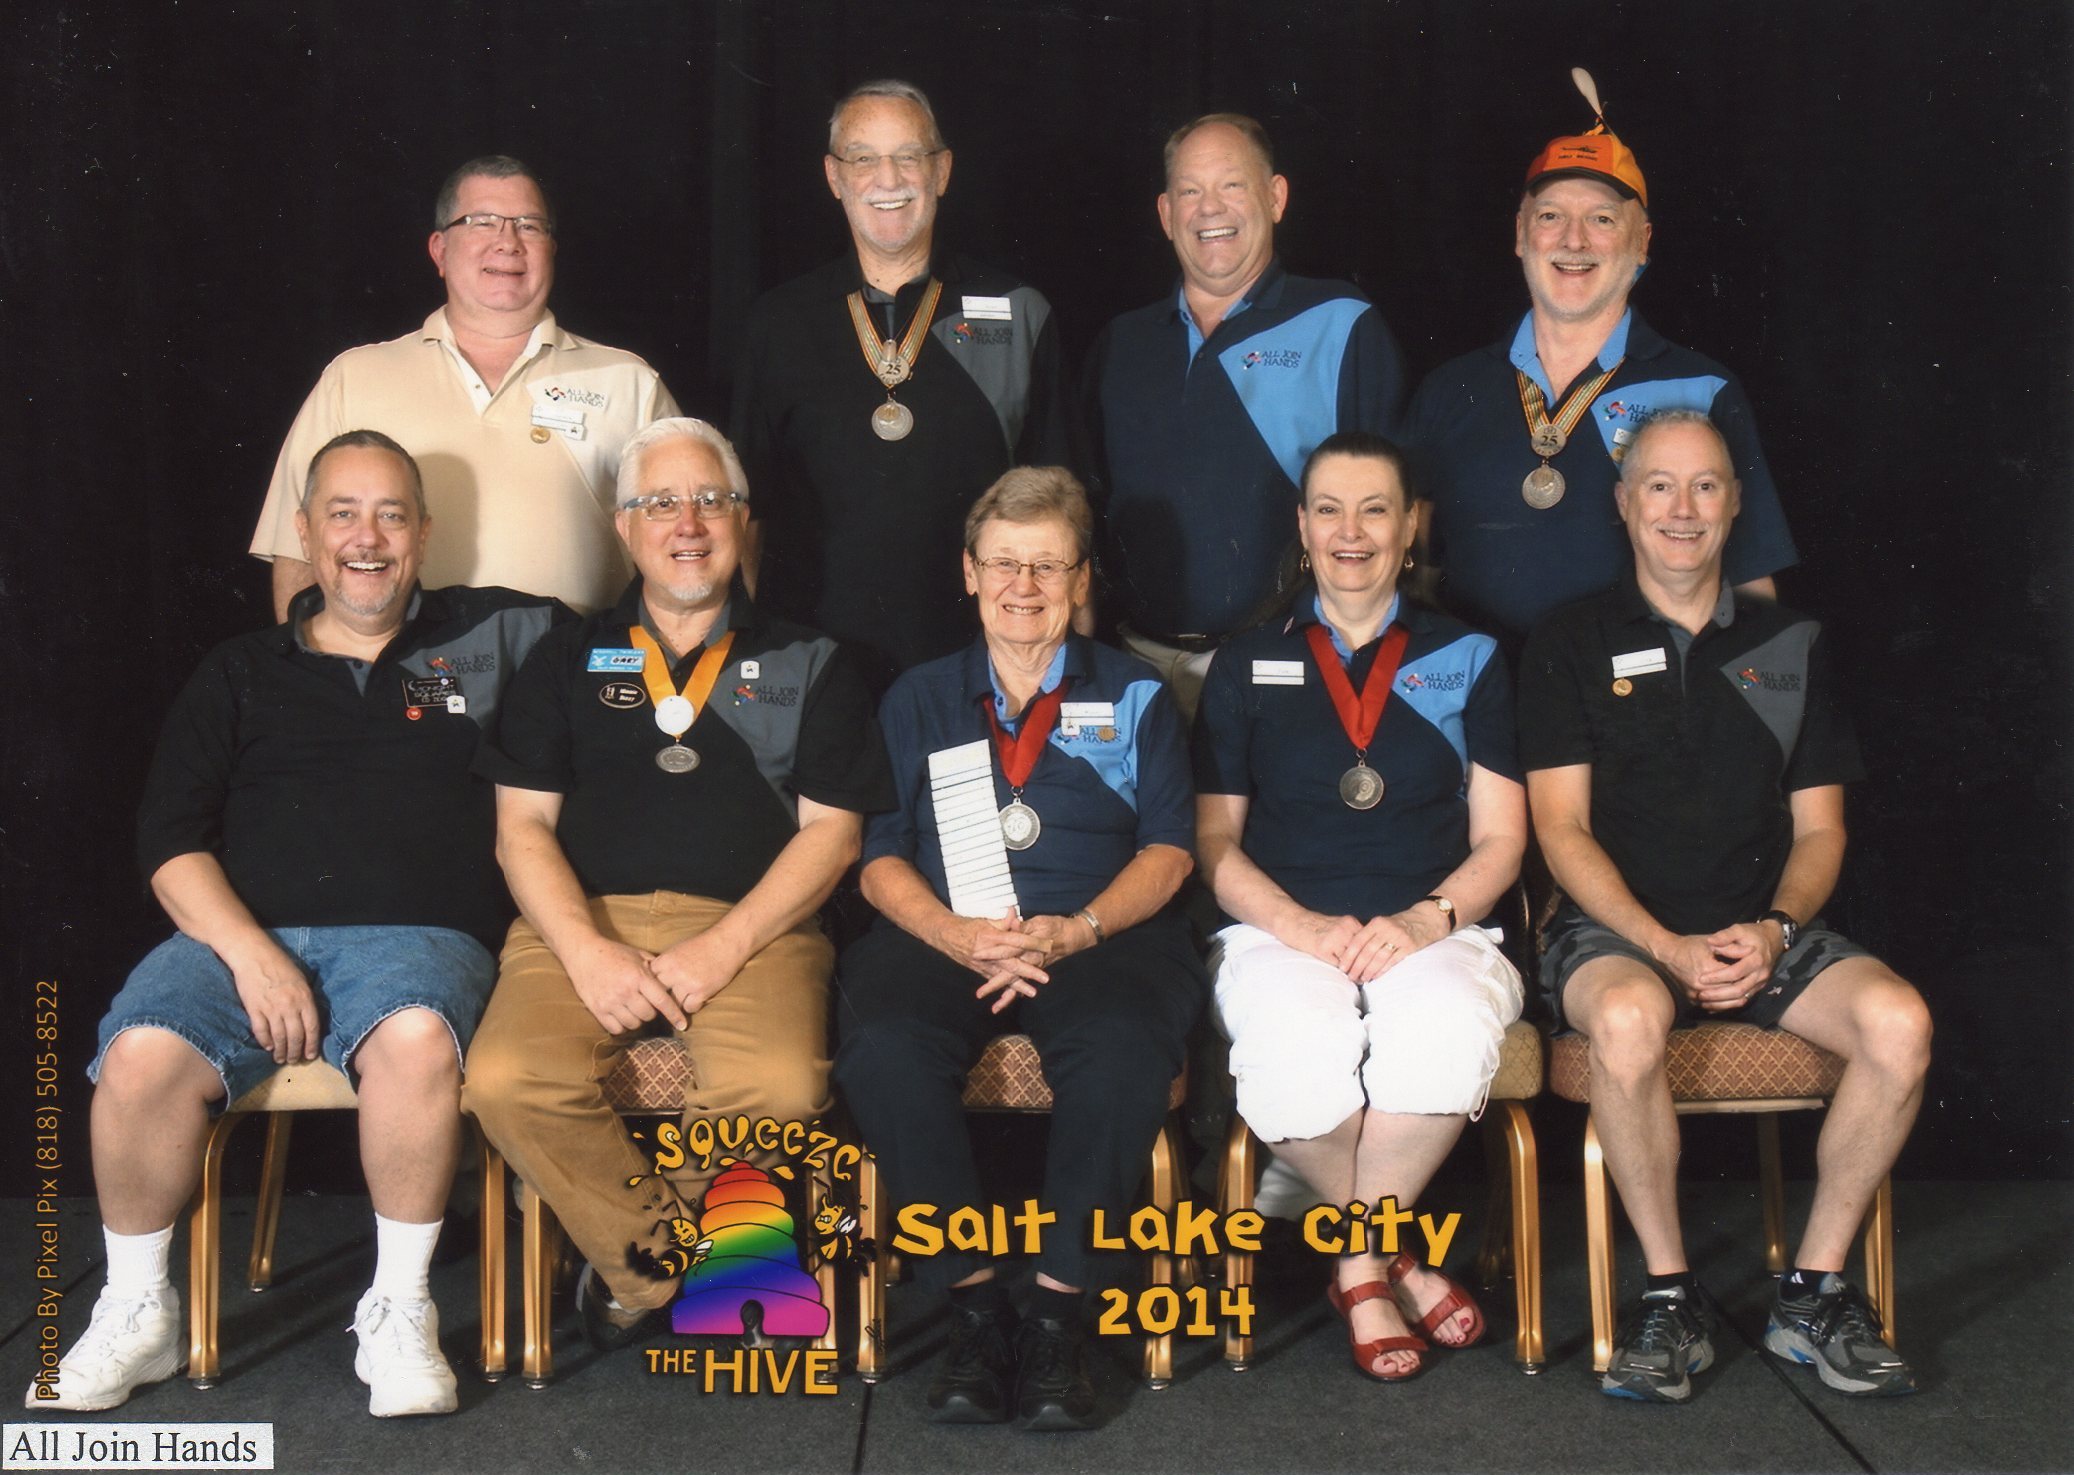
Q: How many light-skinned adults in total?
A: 9